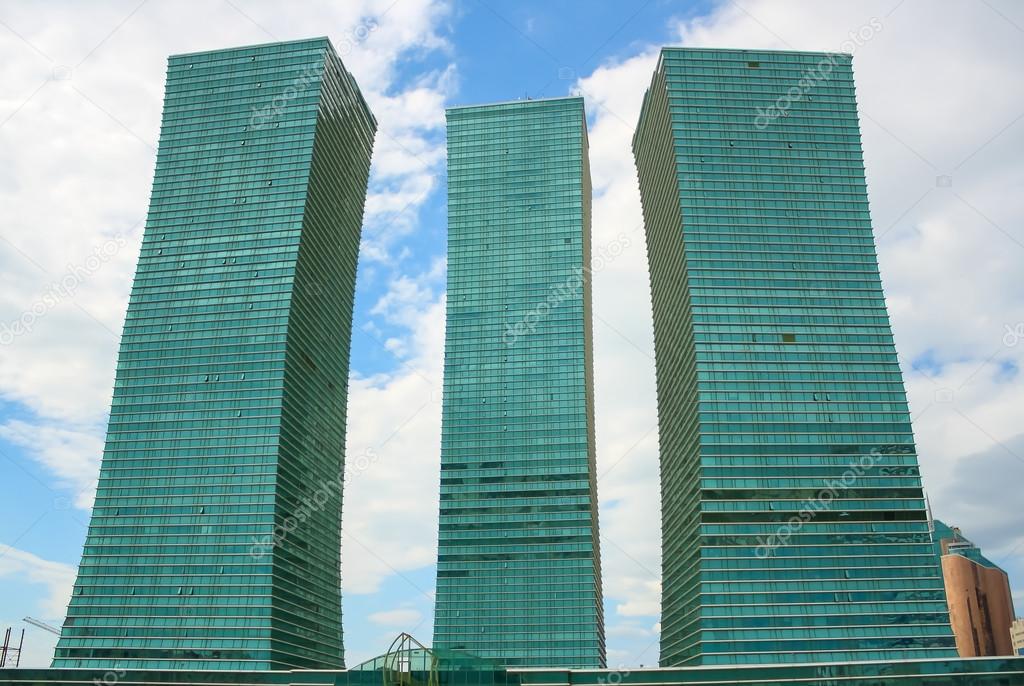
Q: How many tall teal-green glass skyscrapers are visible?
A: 3